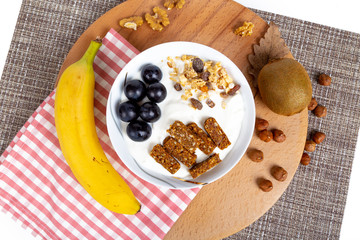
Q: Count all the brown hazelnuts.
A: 12